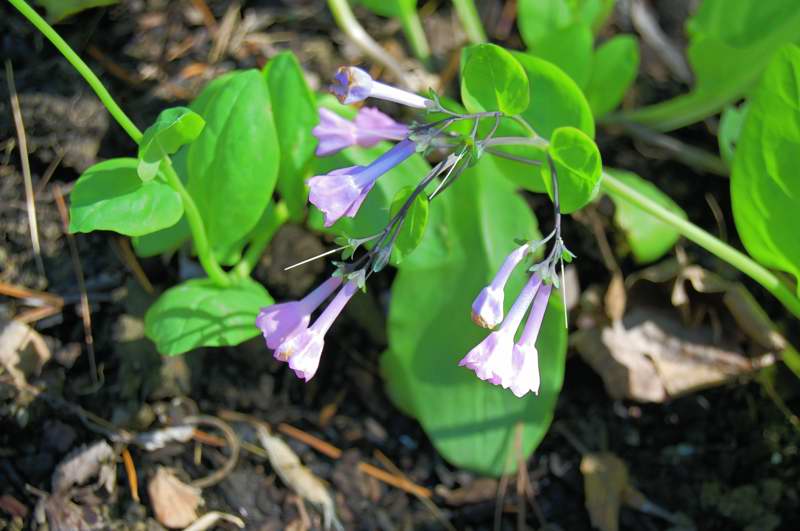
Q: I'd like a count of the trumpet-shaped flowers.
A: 9